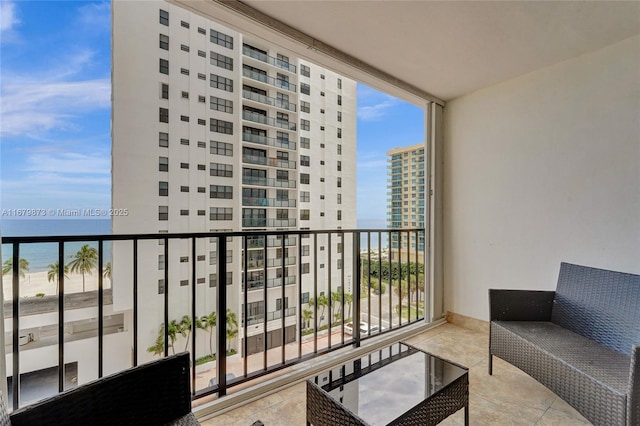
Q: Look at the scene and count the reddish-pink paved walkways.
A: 1